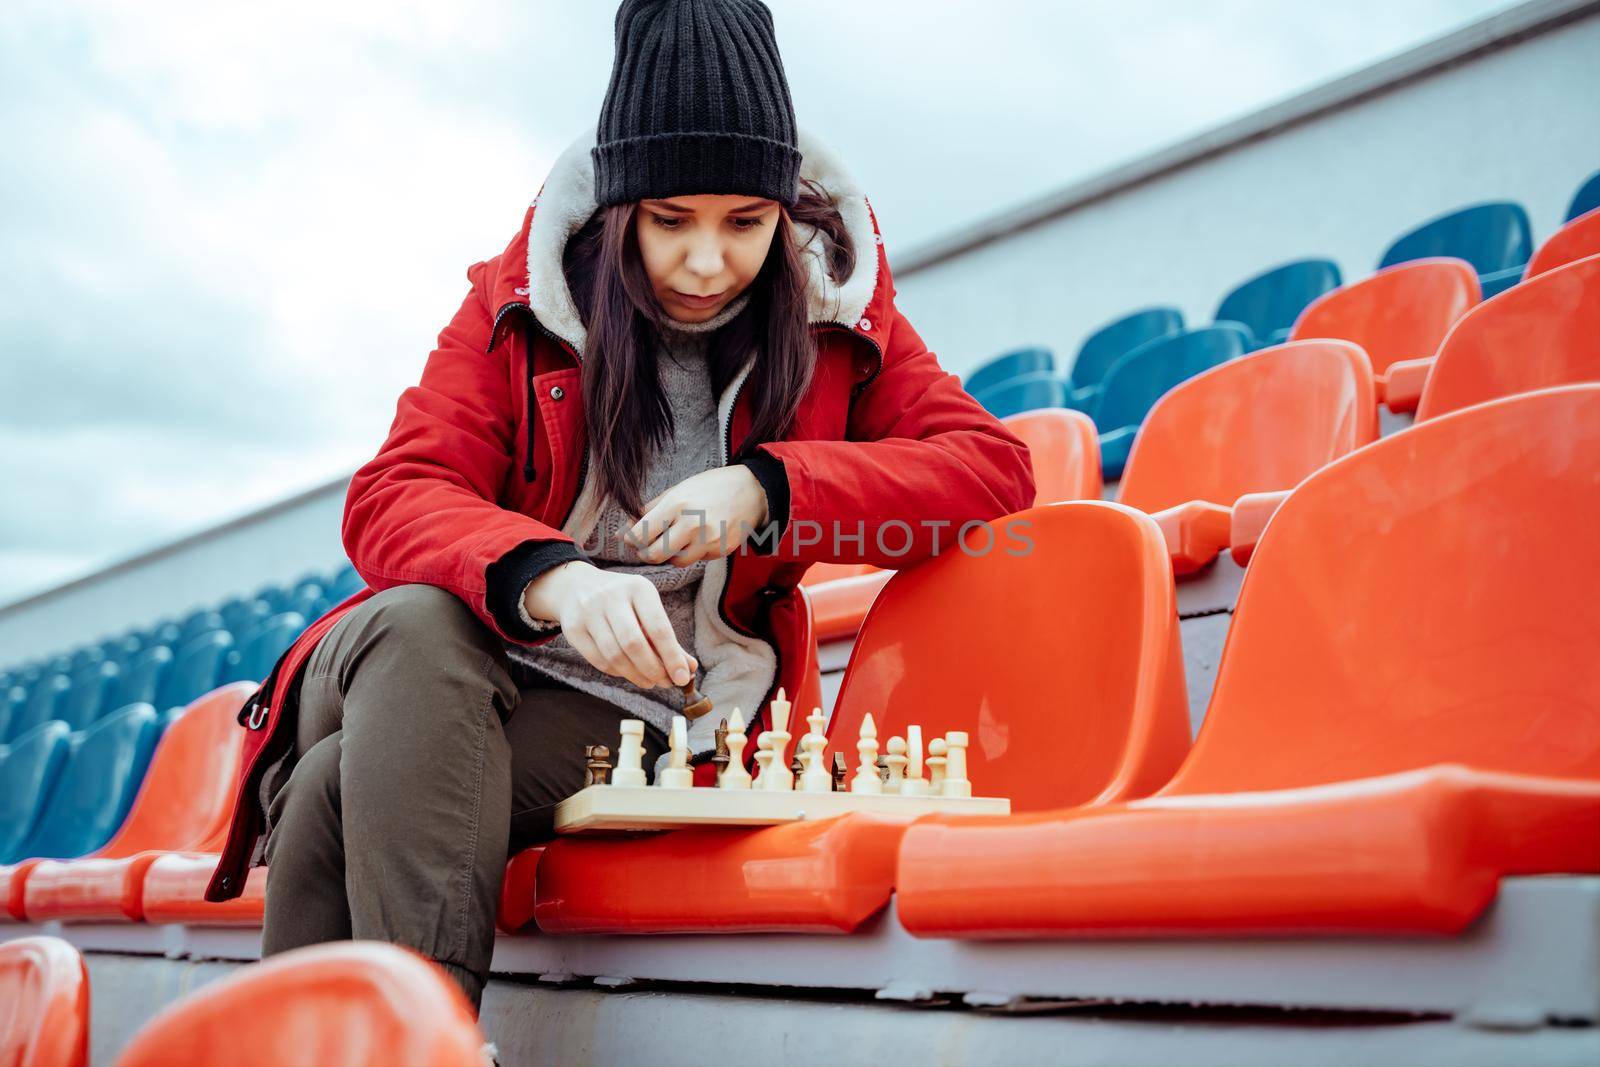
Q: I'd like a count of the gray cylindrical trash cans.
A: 0